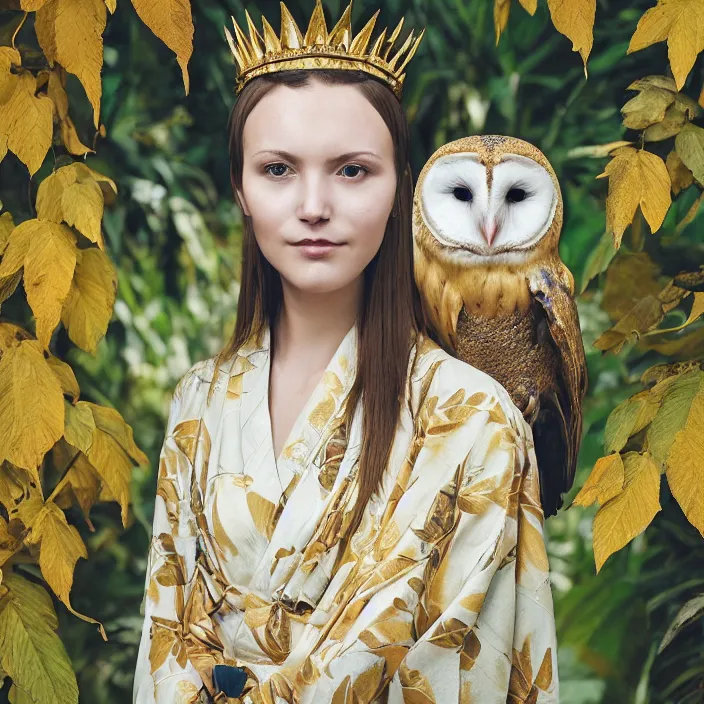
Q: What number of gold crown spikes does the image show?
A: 12